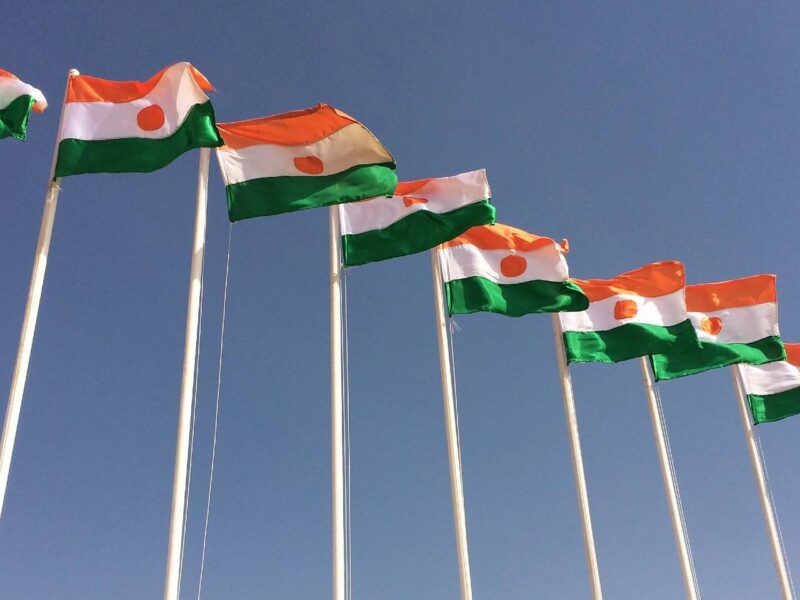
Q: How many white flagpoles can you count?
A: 7